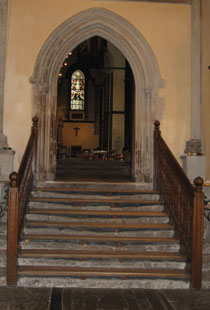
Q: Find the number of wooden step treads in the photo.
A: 7